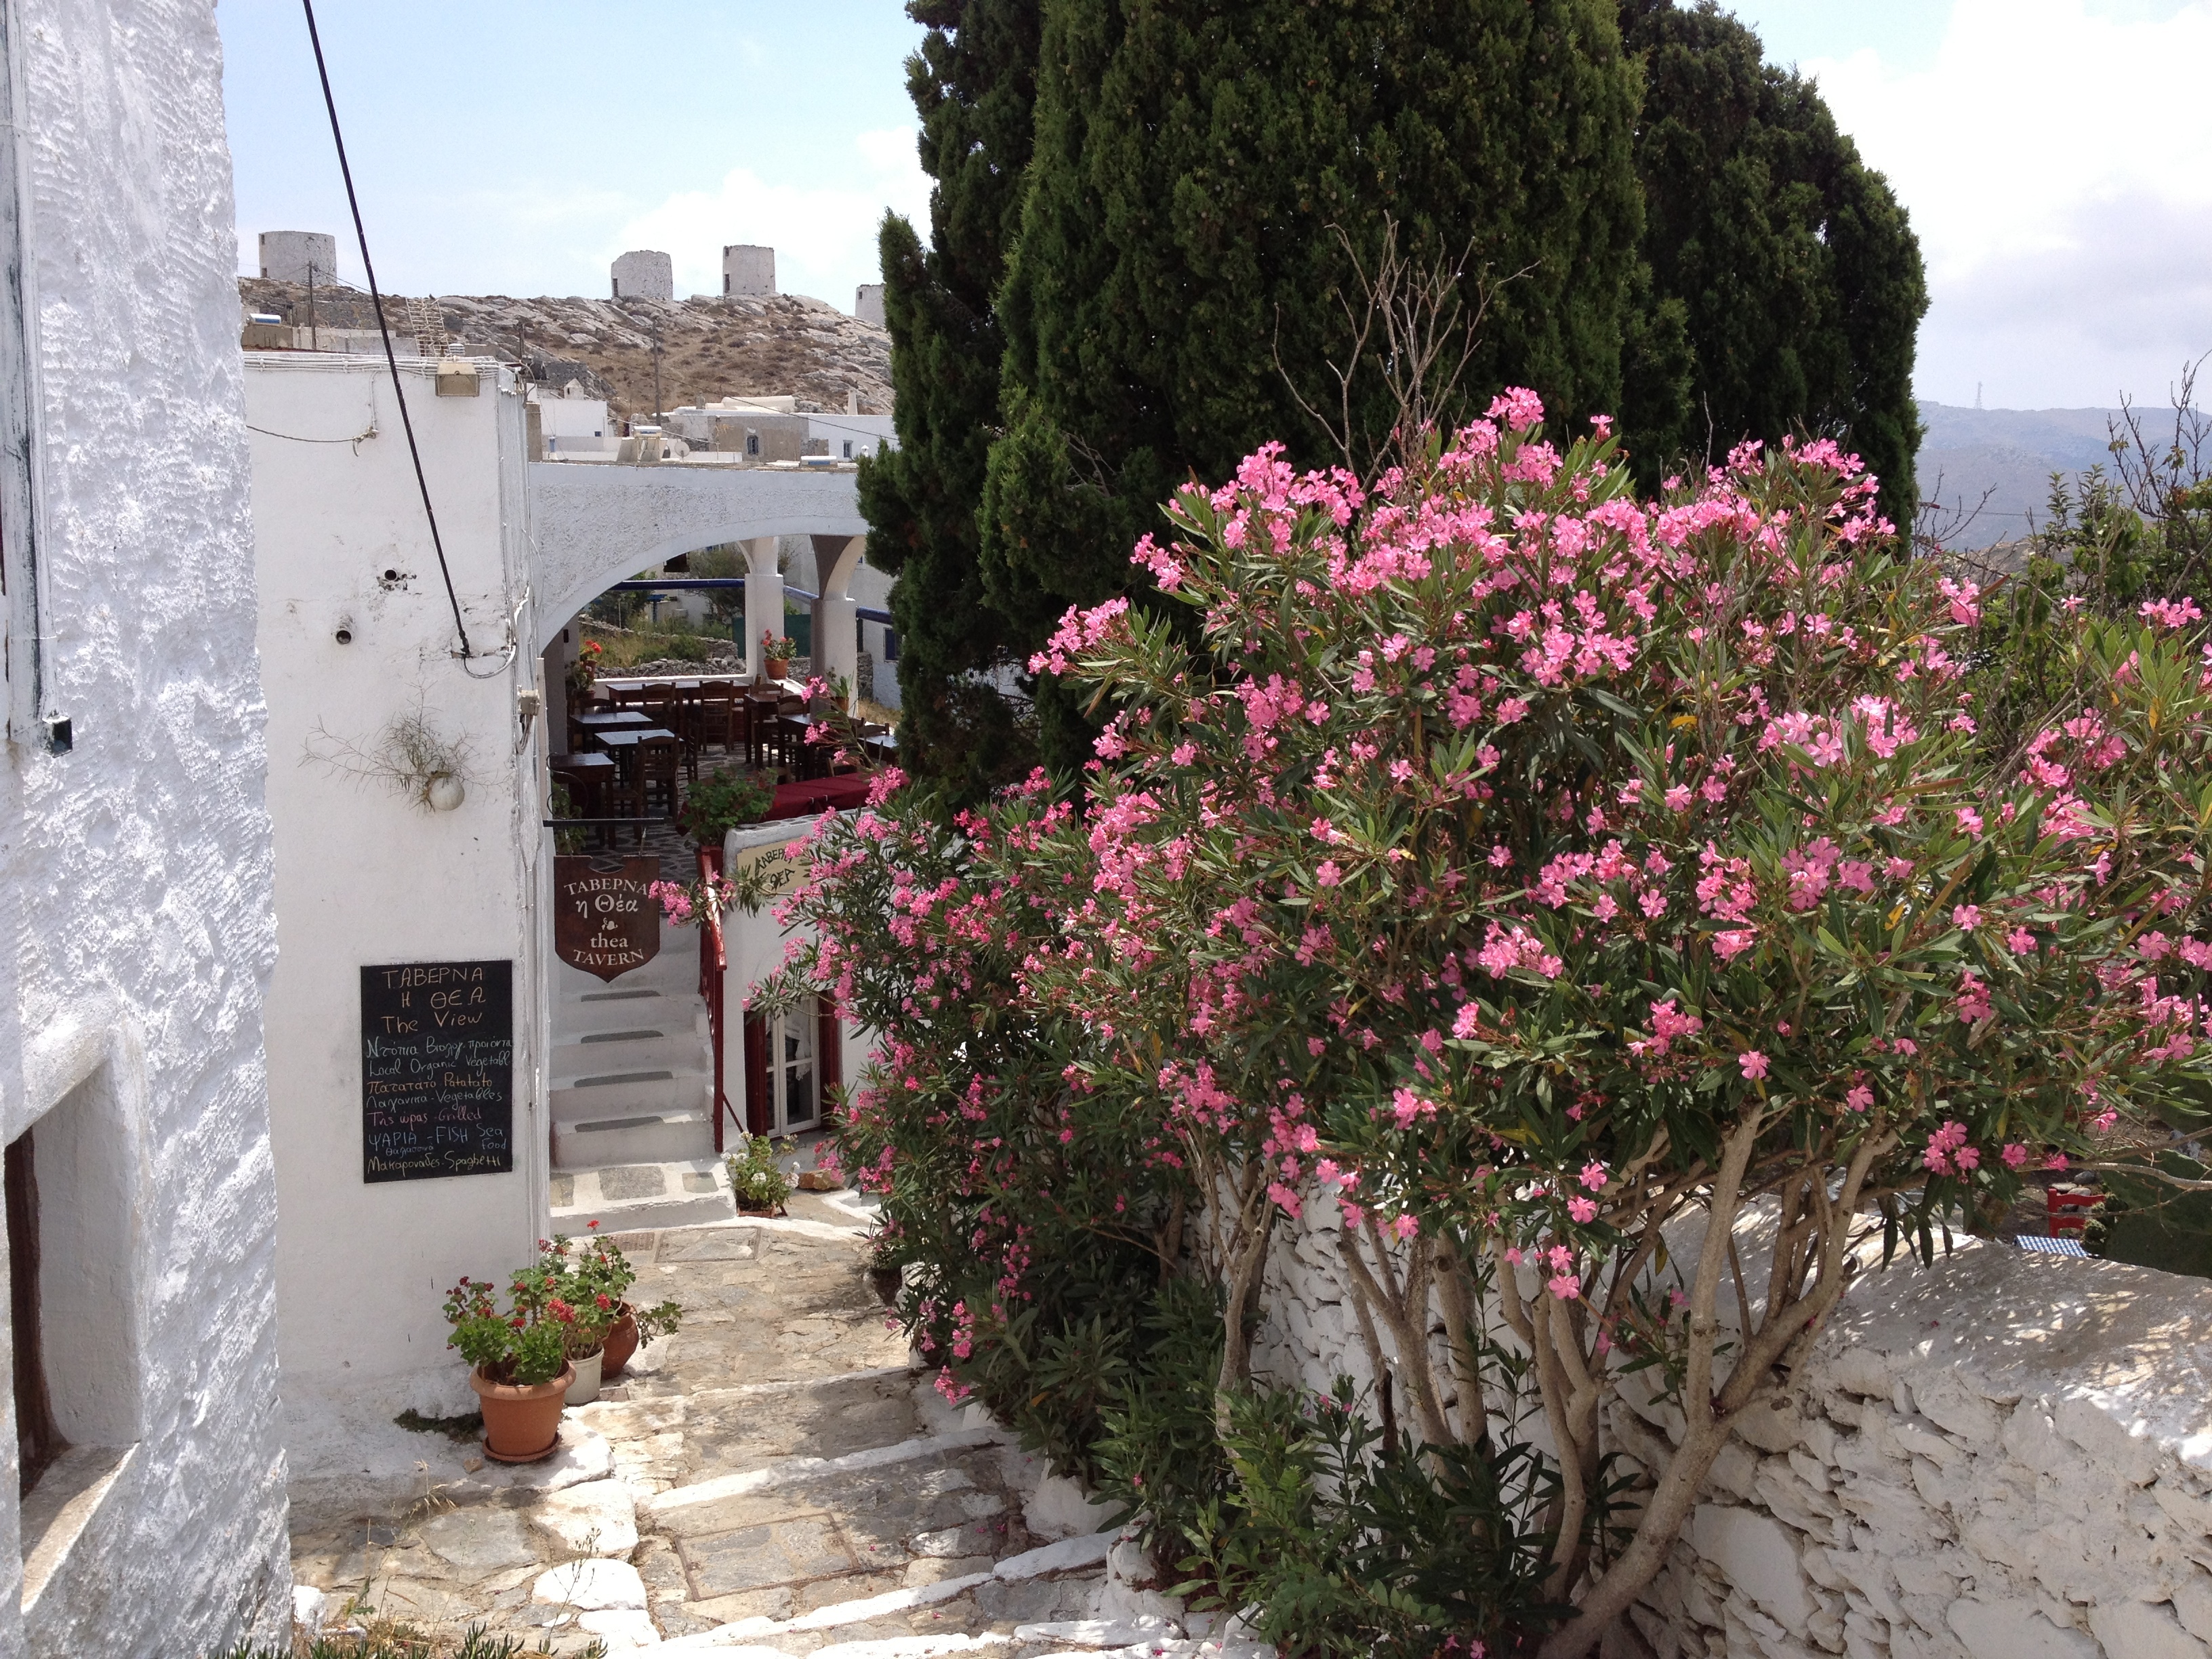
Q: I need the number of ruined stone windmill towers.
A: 4